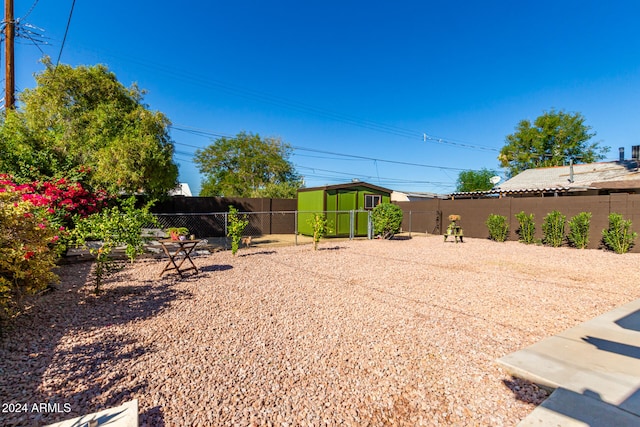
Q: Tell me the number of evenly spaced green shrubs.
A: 5